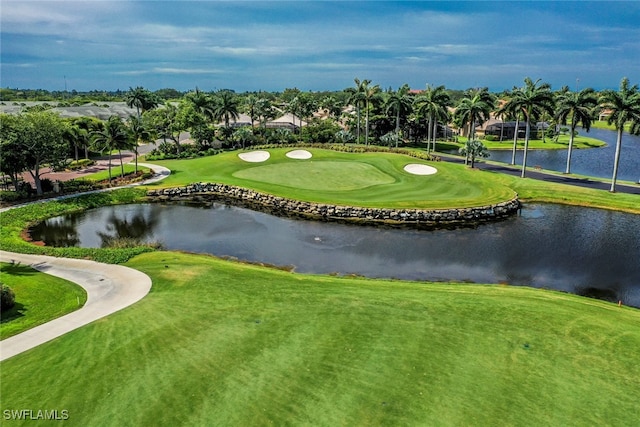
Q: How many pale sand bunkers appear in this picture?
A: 3